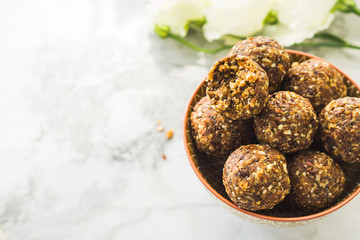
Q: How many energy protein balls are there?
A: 8